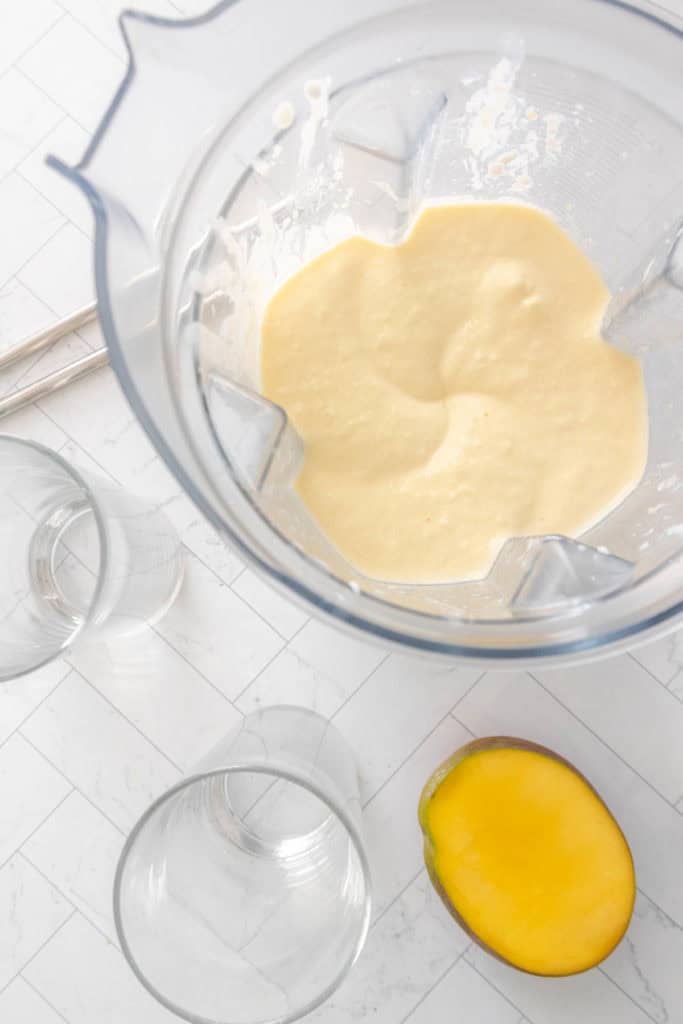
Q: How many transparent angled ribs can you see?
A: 4